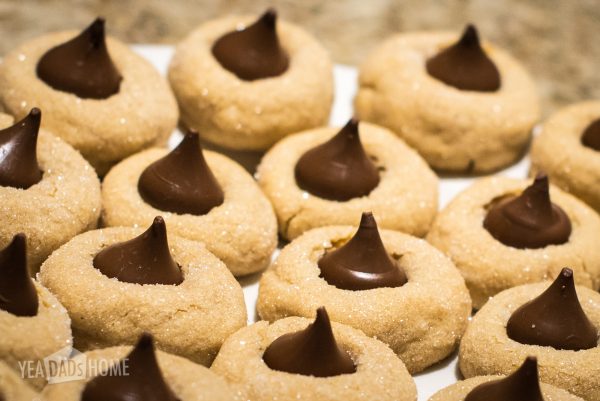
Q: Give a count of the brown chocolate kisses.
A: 15